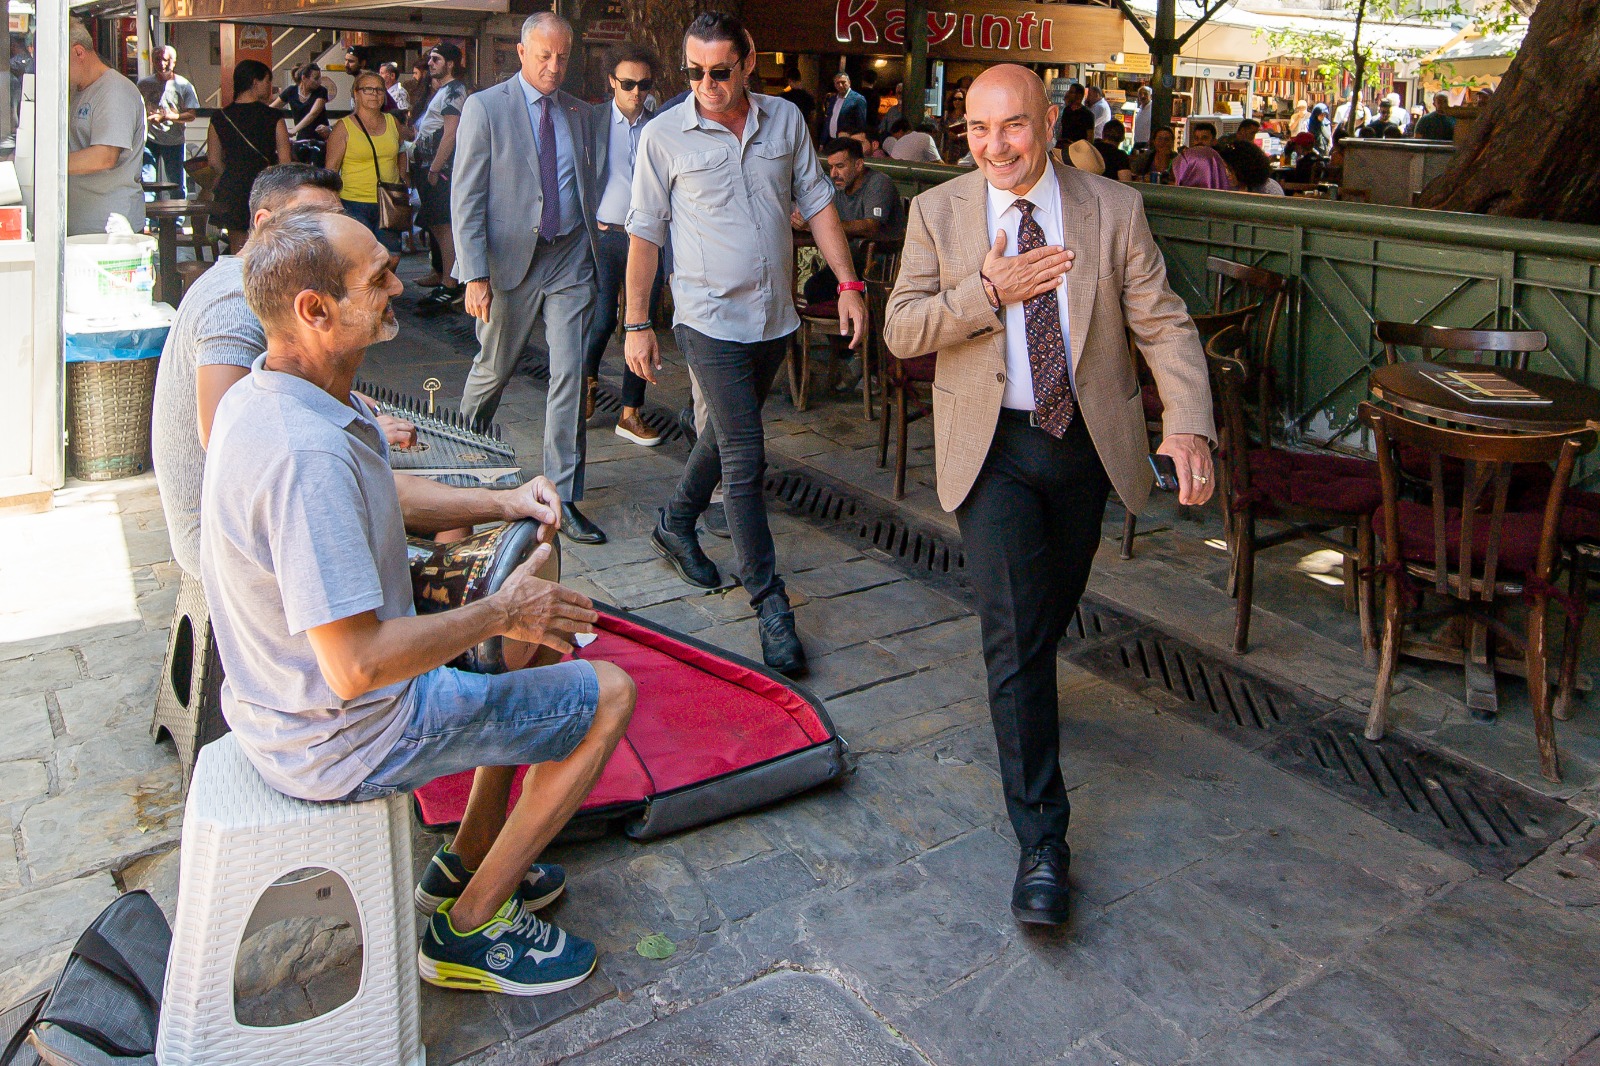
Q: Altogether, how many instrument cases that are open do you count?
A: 1